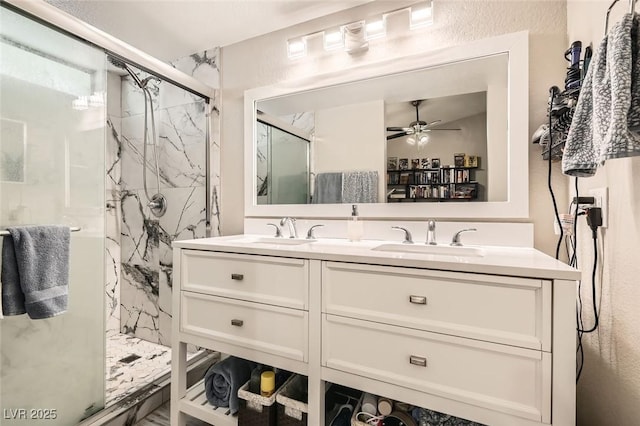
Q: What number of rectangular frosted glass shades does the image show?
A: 4